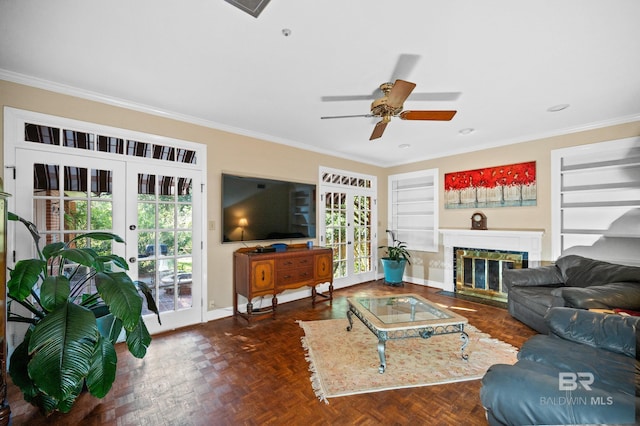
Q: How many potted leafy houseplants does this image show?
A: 2